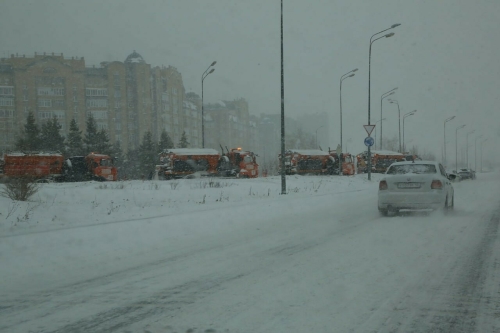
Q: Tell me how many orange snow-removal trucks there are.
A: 4